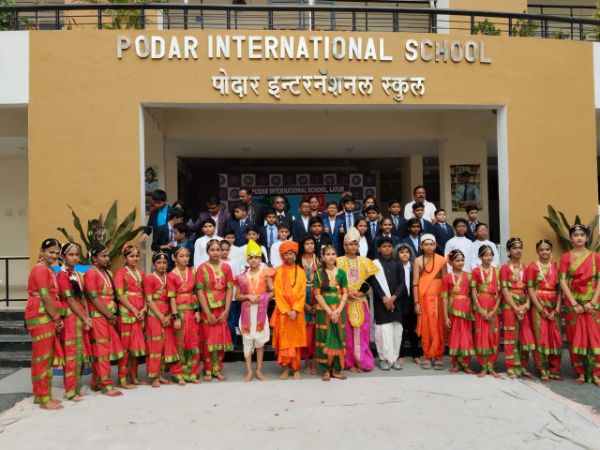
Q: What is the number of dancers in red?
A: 12